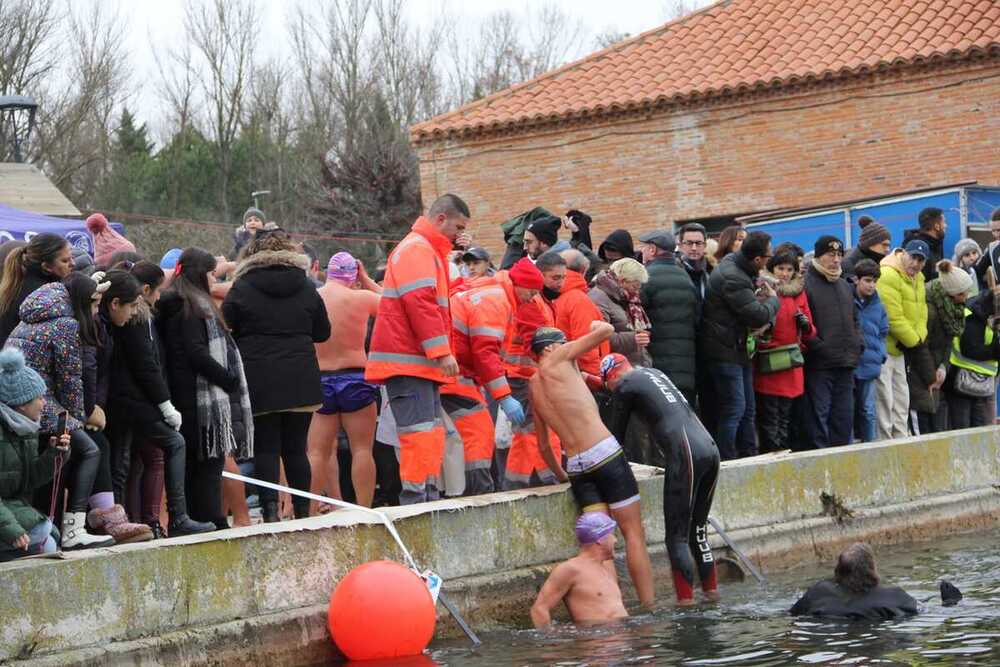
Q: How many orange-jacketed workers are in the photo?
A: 4